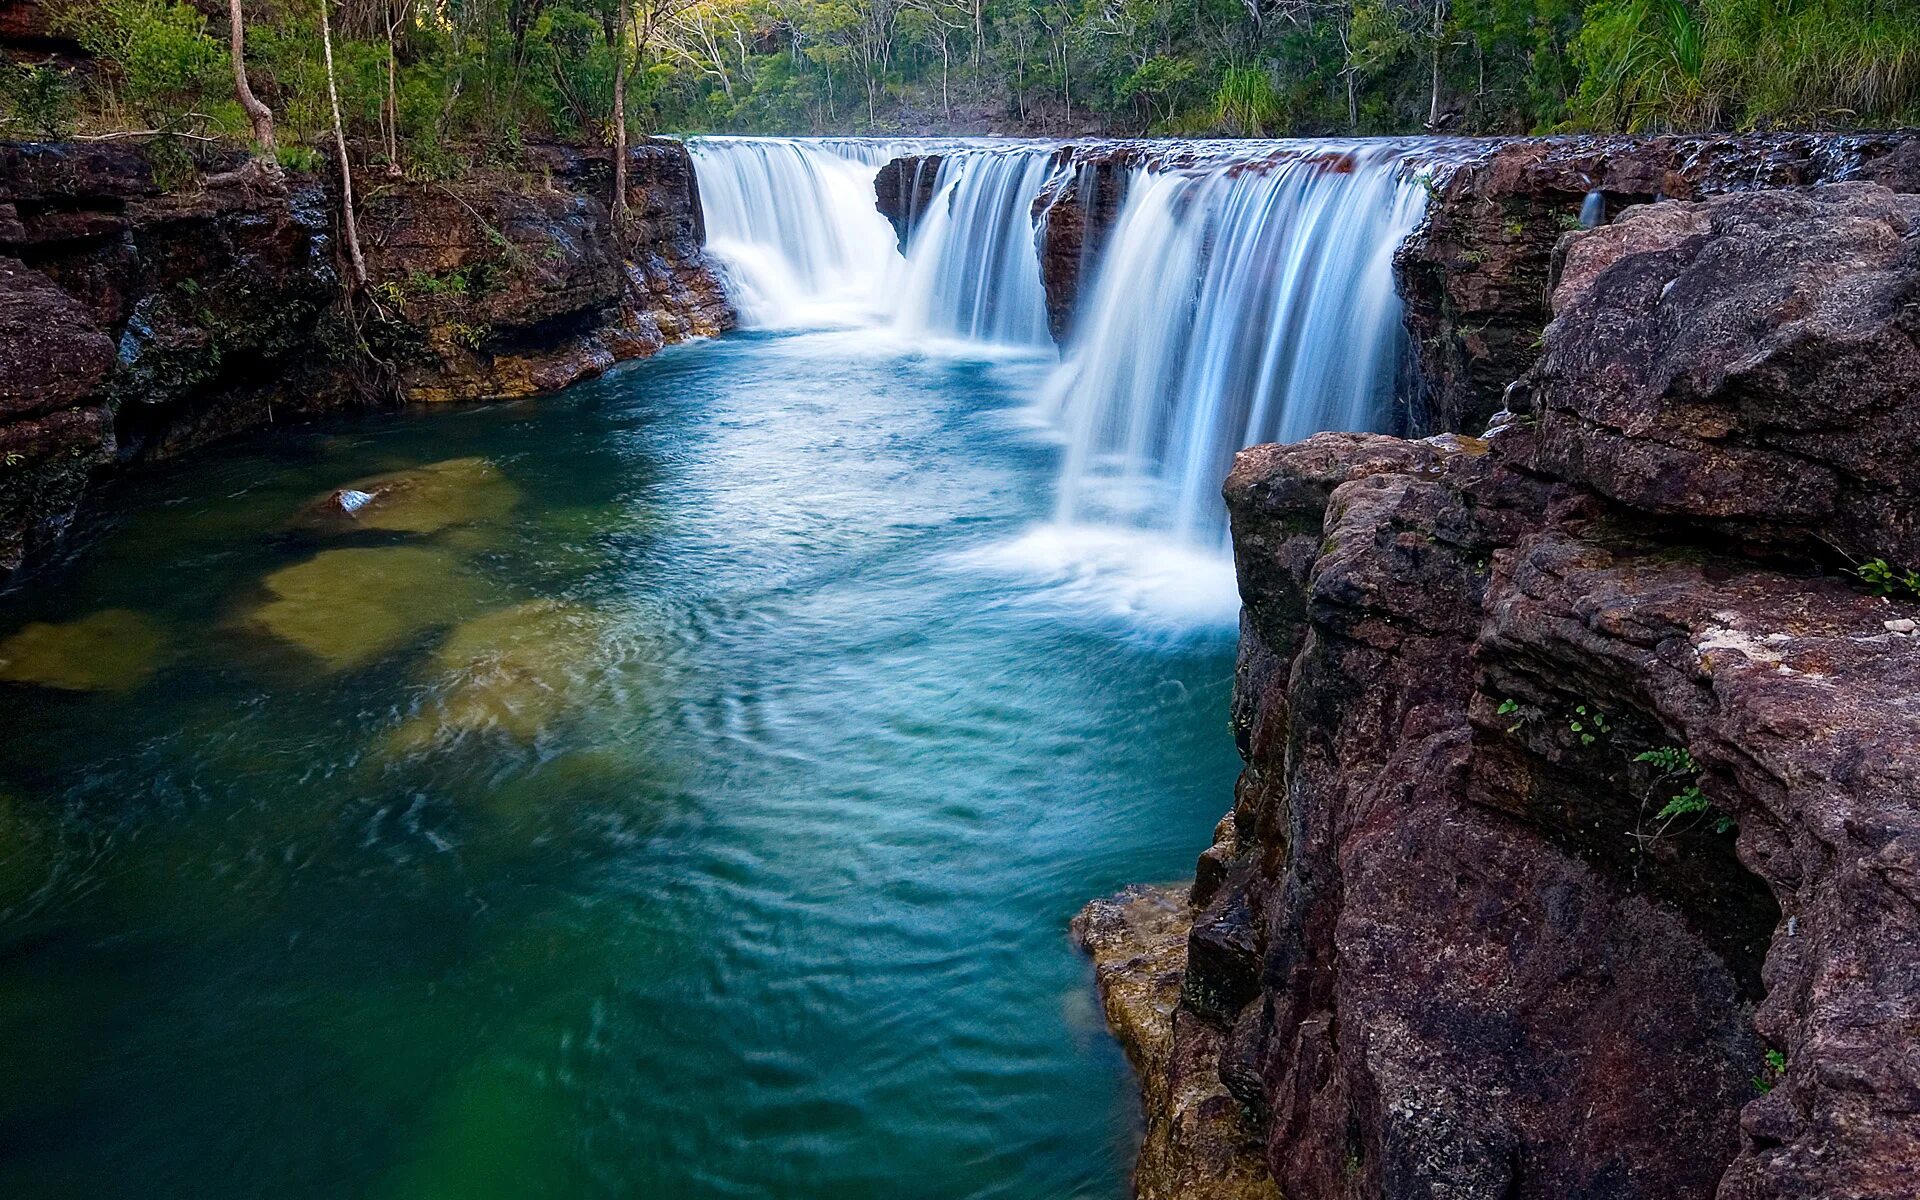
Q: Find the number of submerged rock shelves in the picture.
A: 4